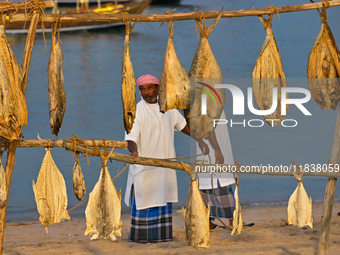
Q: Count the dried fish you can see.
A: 14